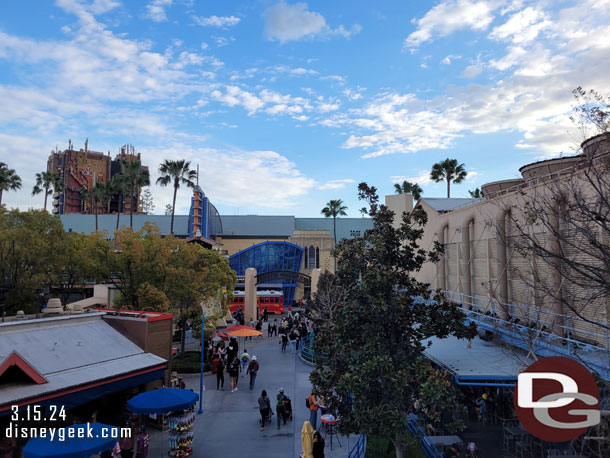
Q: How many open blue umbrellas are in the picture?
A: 2